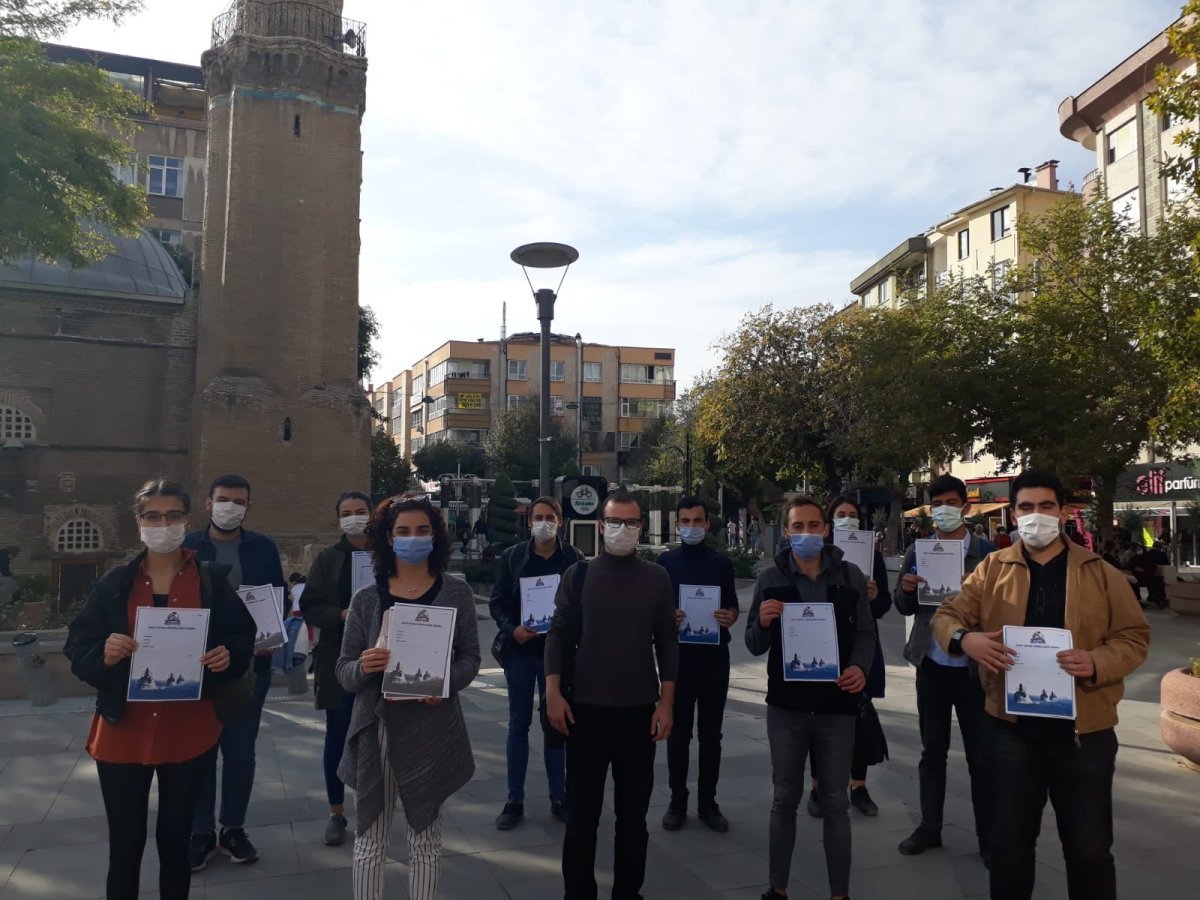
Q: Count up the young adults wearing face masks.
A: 11